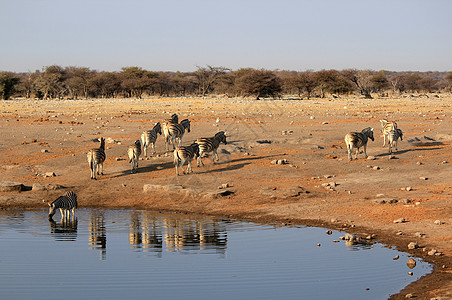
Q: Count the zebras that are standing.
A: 11